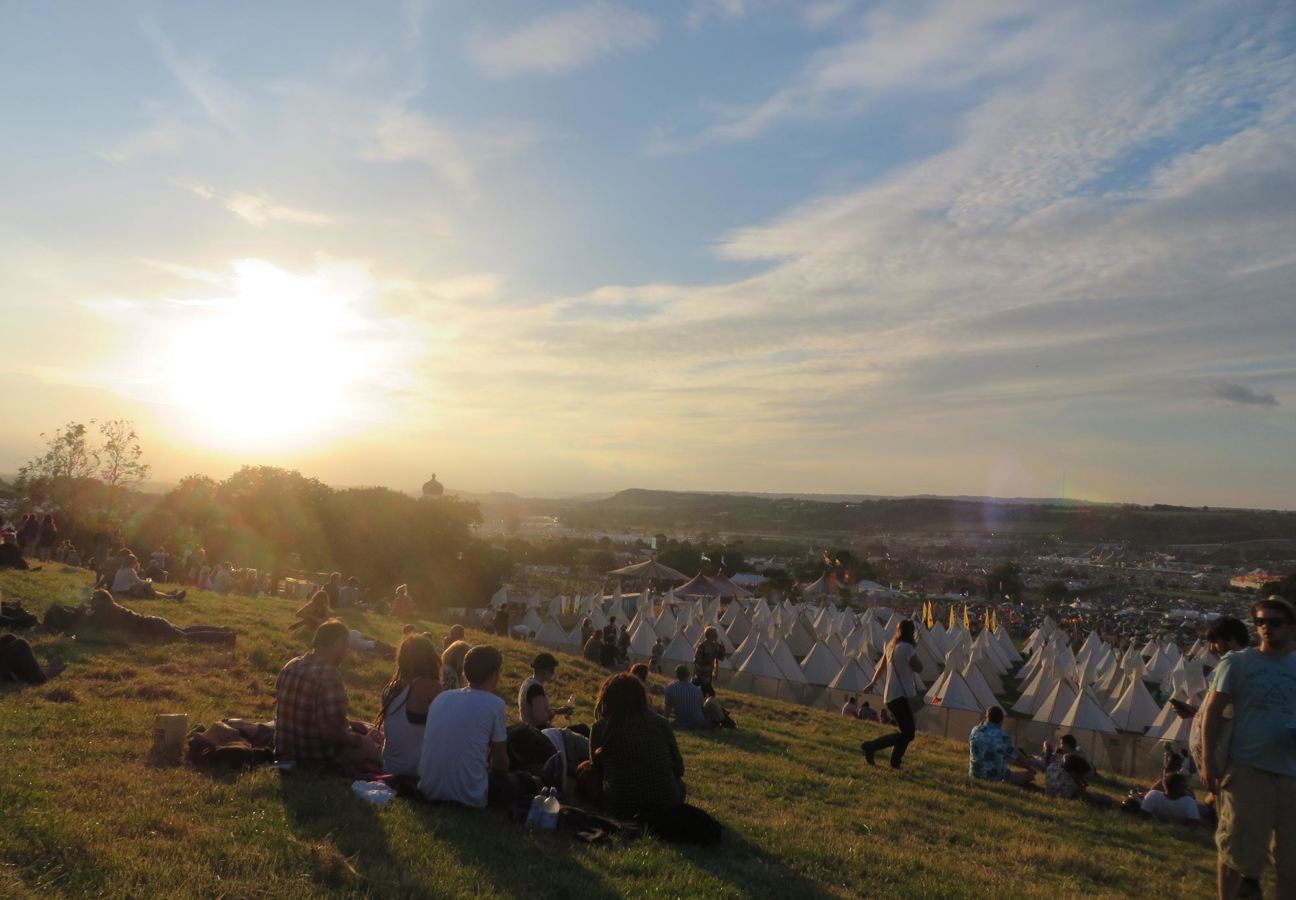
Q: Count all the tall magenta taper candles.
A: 0